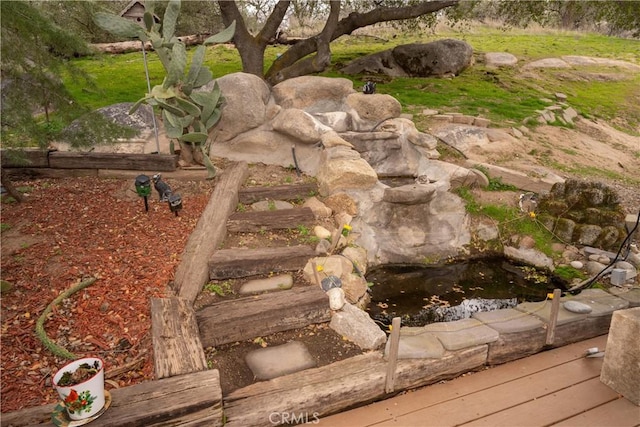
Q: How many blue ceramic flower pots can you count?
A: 0